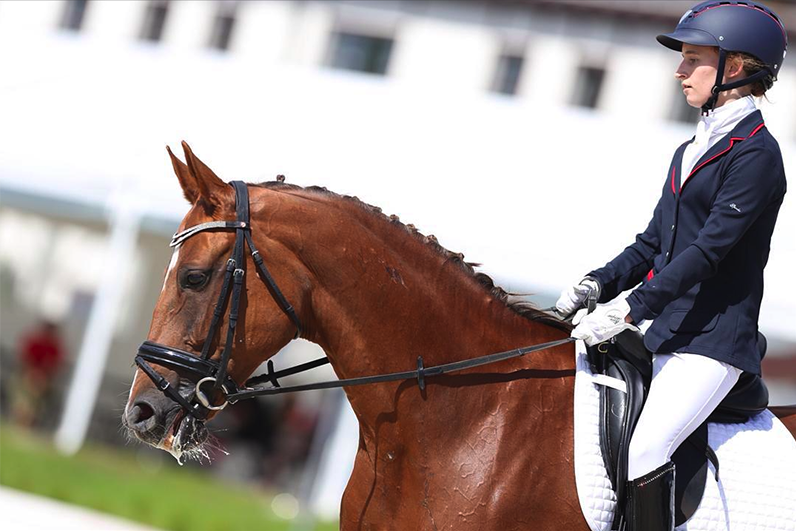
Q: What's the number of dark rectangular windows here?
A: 7